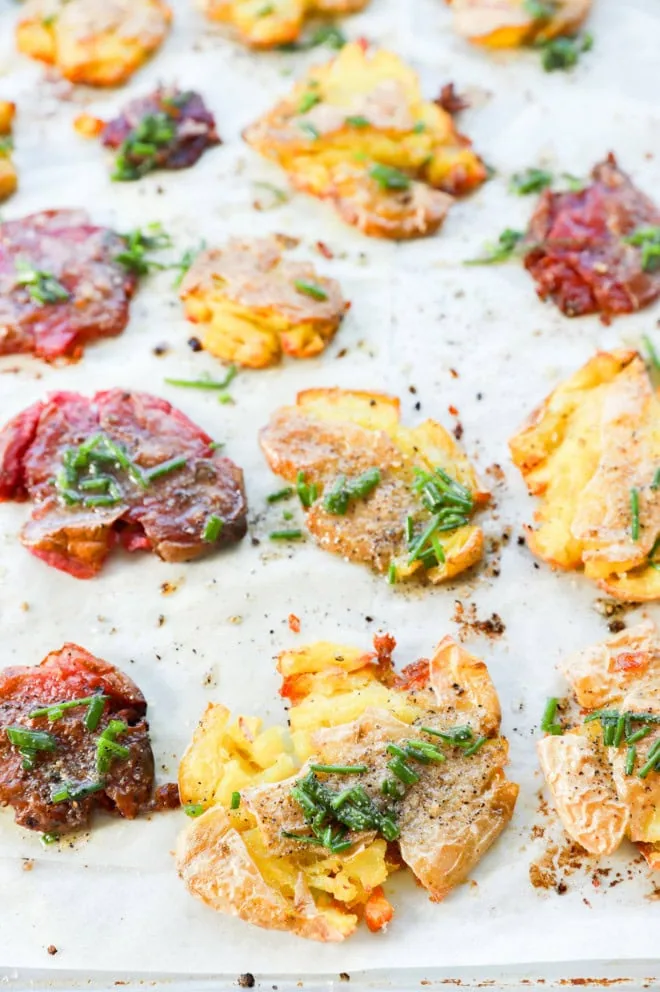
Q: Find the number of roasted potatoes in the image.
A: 15